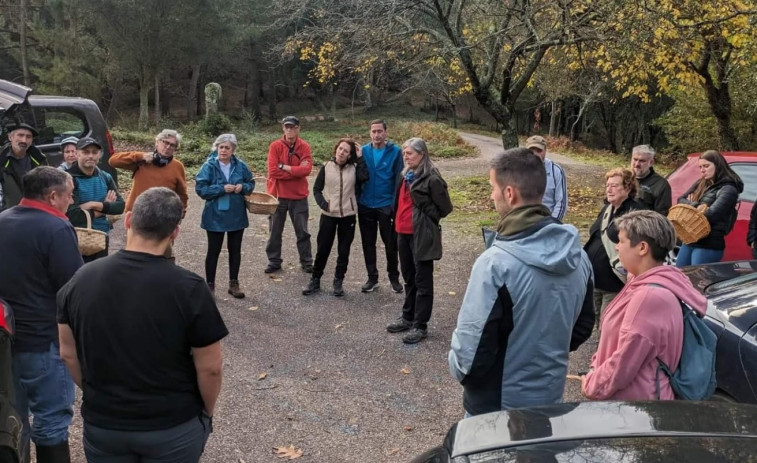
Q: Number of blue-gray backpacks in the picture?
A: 1